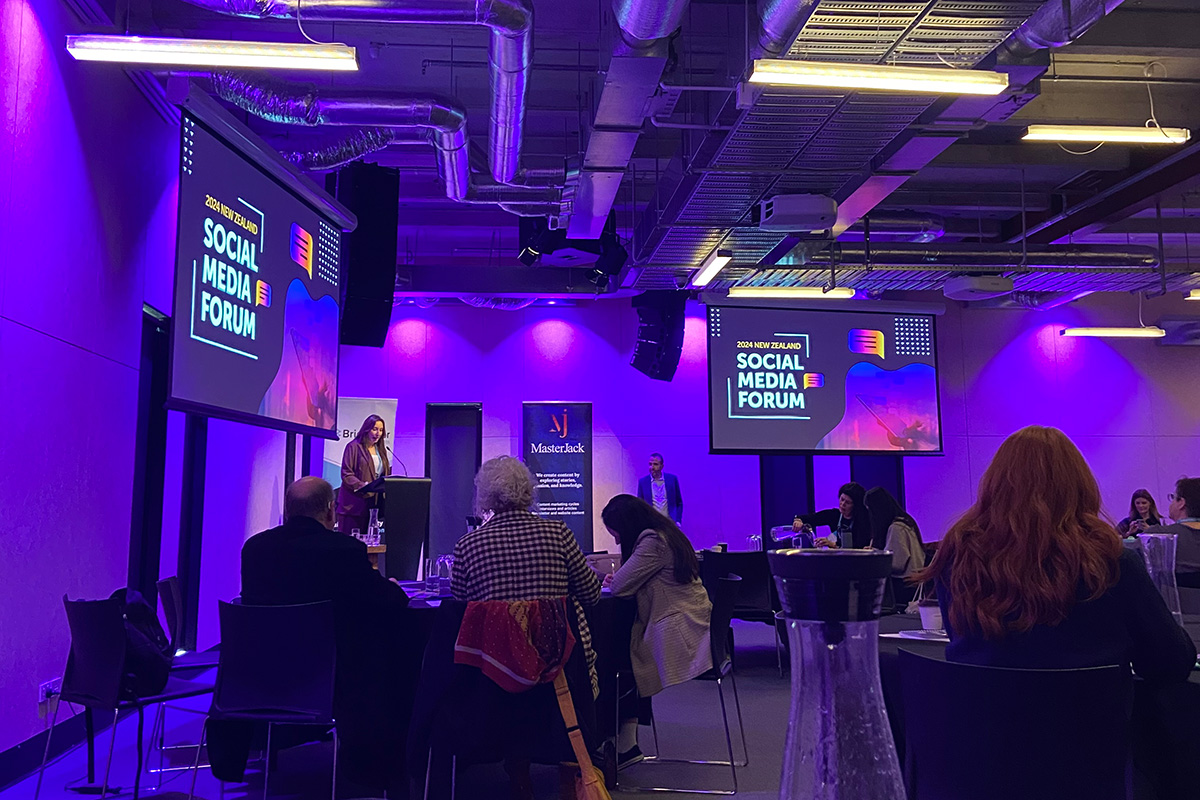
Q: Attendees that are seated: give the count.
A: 8